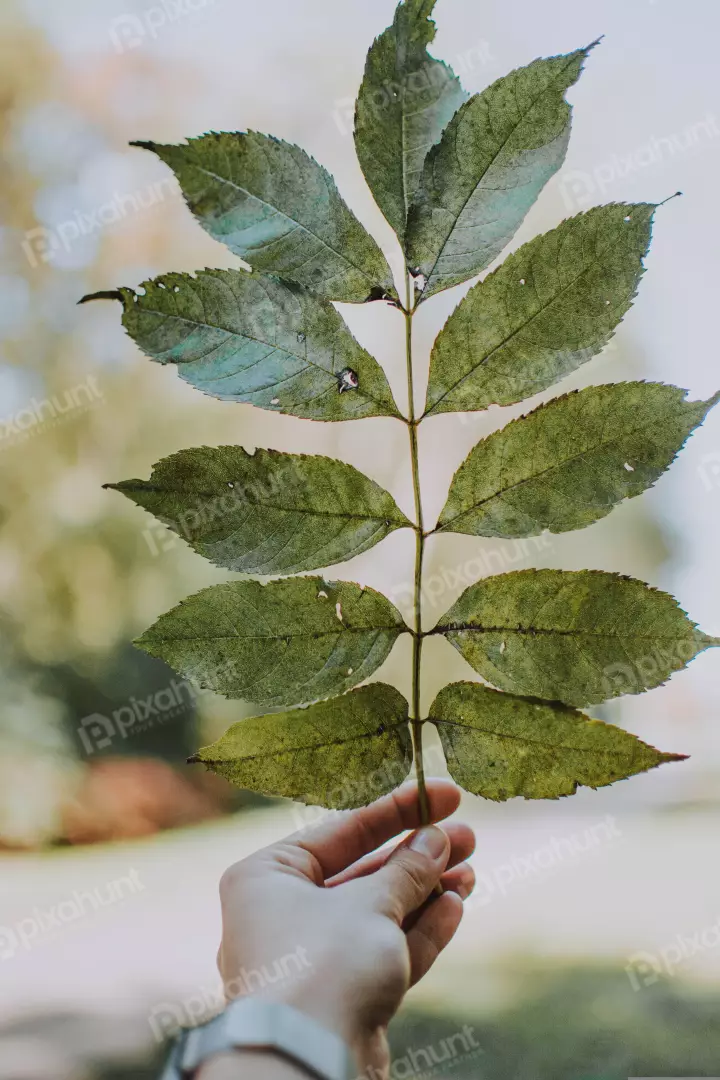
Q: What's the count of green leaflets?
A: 11